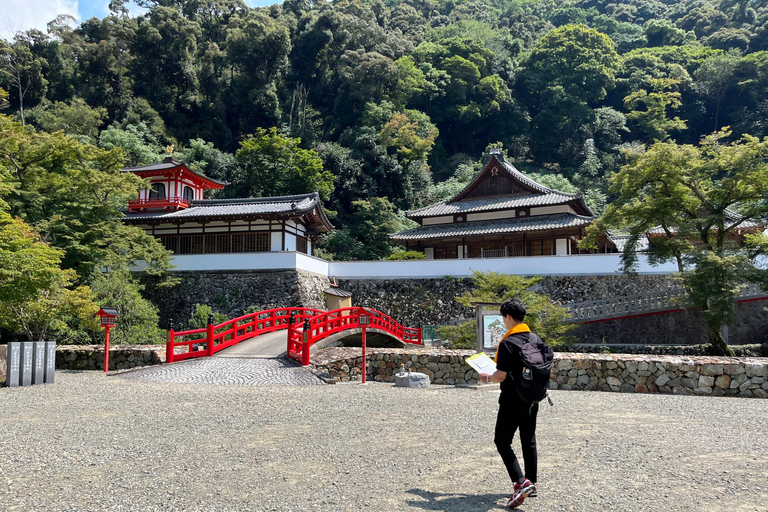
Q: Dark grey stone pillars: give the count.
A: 4